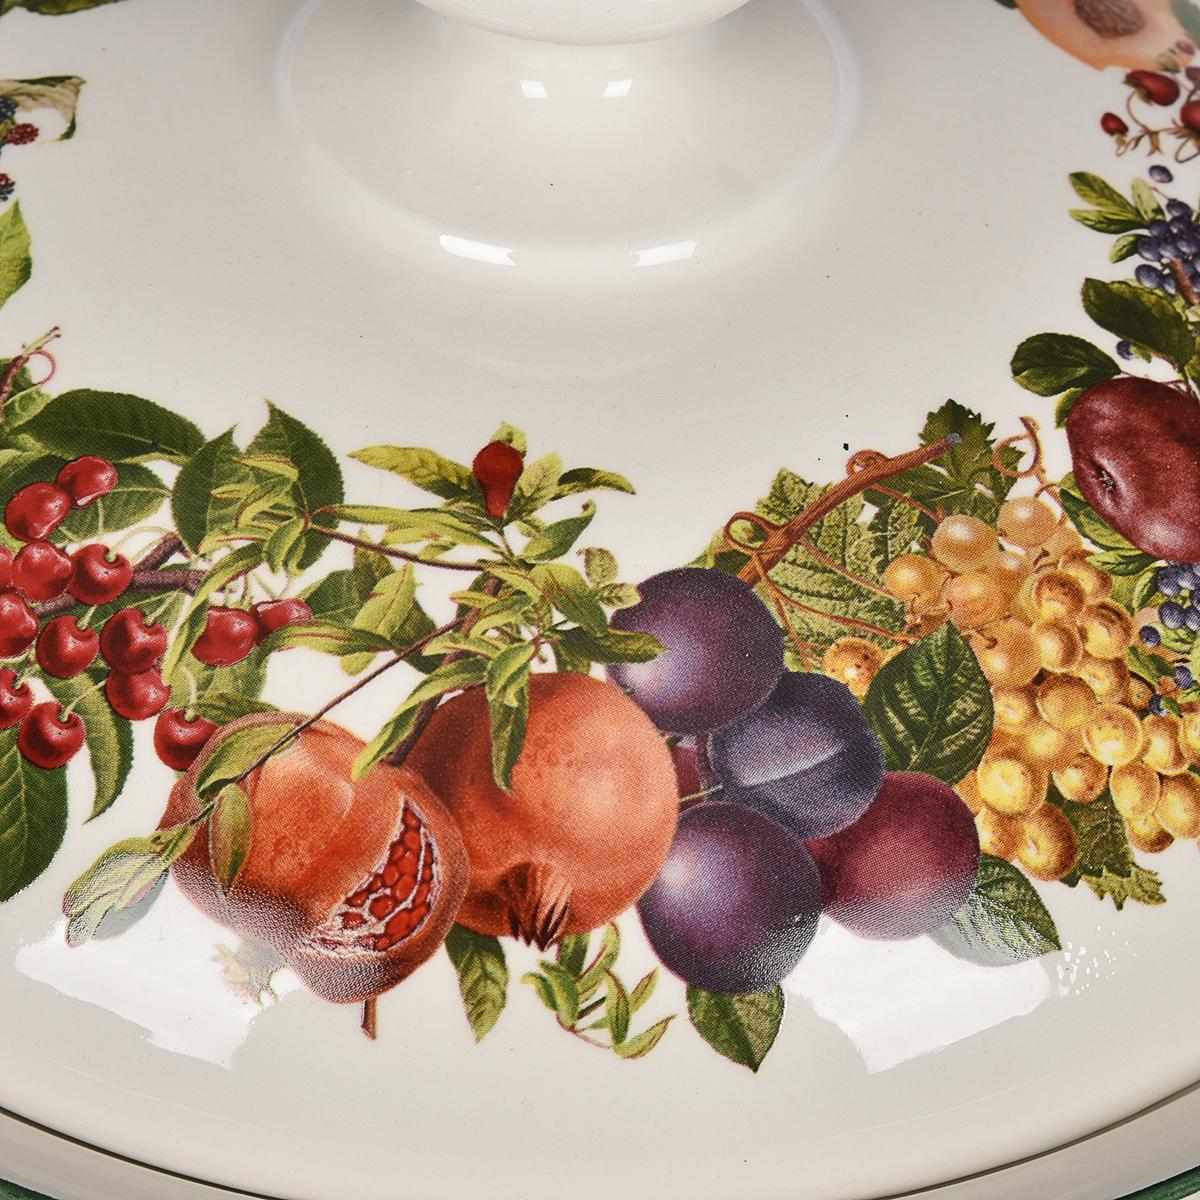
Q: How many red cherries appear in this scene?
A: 14